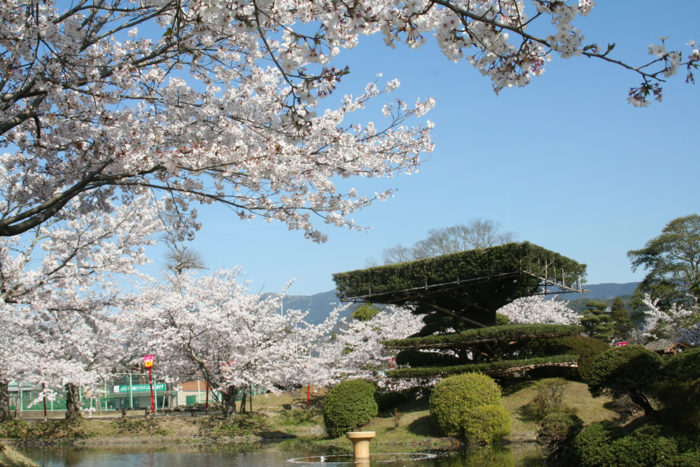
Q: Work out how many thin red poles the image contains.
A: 4